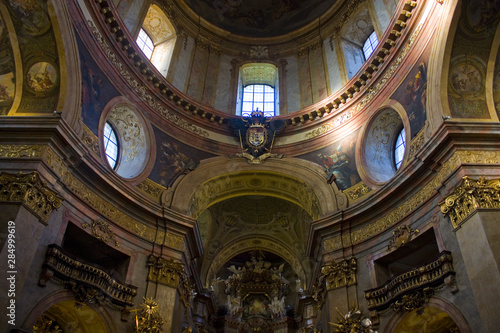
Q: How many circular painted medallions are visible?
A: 2